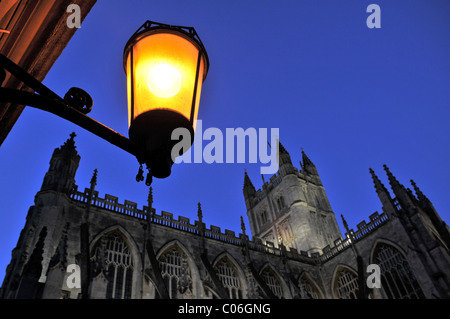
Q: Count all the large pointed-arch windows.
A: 7